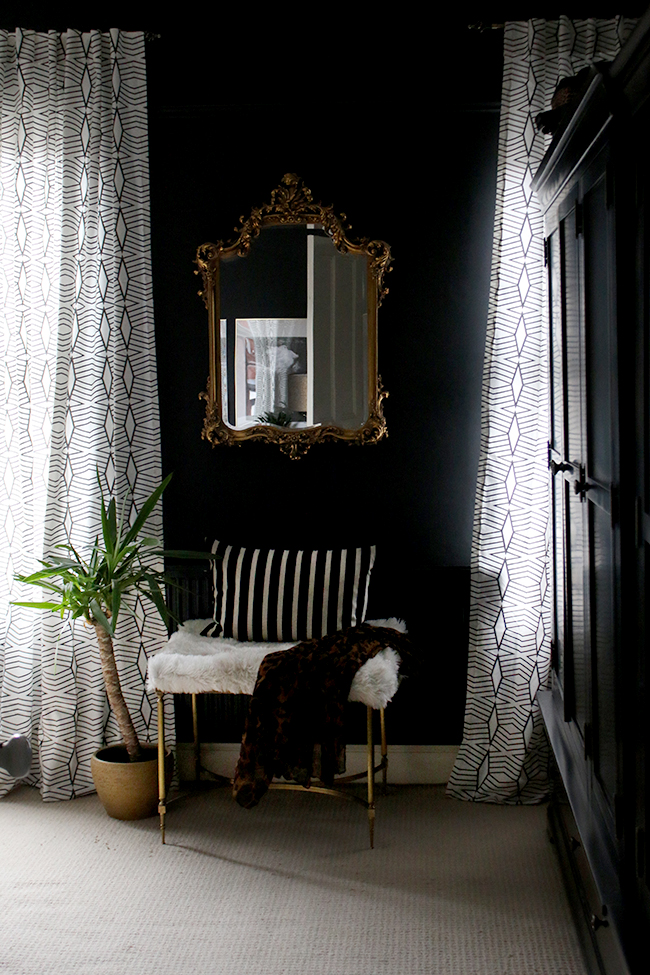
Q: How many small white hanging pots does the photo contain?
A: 0